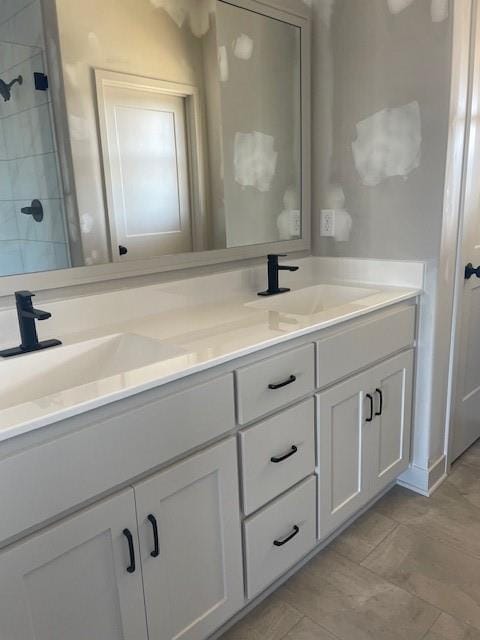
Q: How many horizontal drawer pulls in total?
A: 3